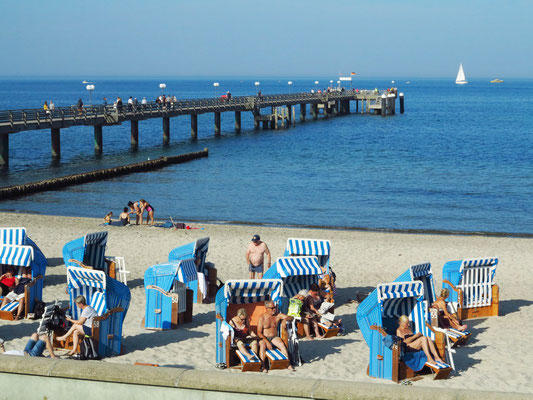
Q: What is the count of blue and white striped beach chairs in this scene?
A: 12